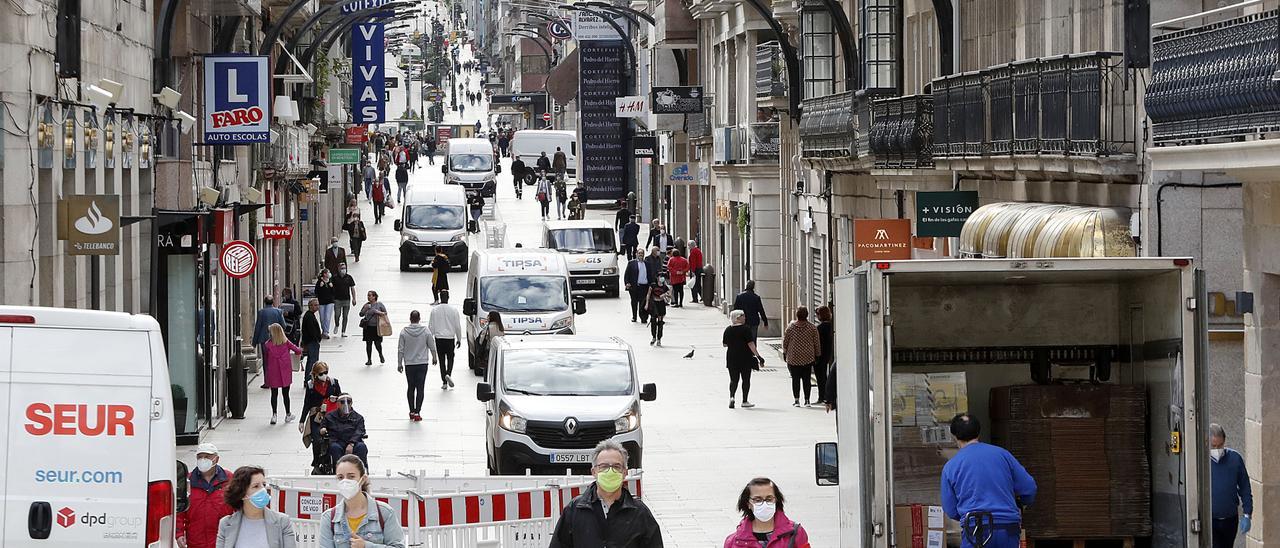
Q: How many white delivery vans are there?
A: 7